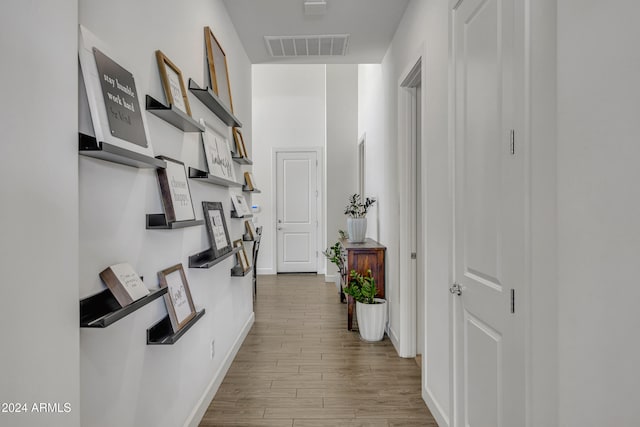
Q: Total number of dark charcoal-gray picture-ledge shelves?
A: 13